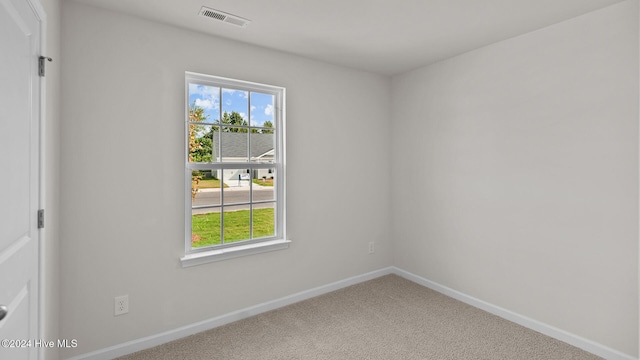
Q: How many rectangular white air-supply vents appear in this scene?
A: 1